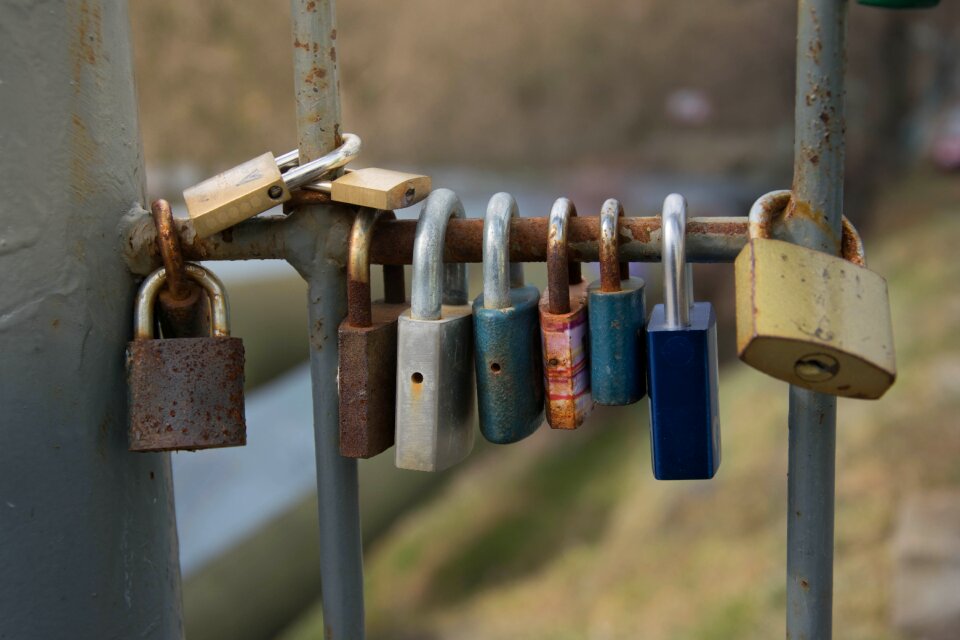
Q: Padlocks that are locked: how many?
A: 11